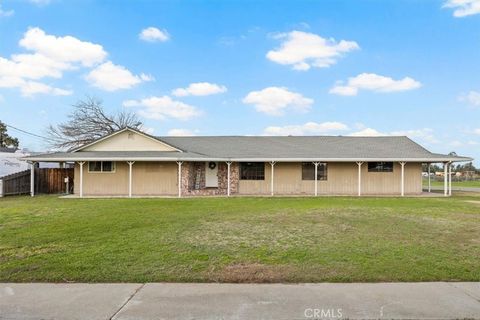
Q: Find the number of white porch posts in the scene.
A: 12